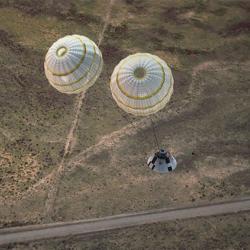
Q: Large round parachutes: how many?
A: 2